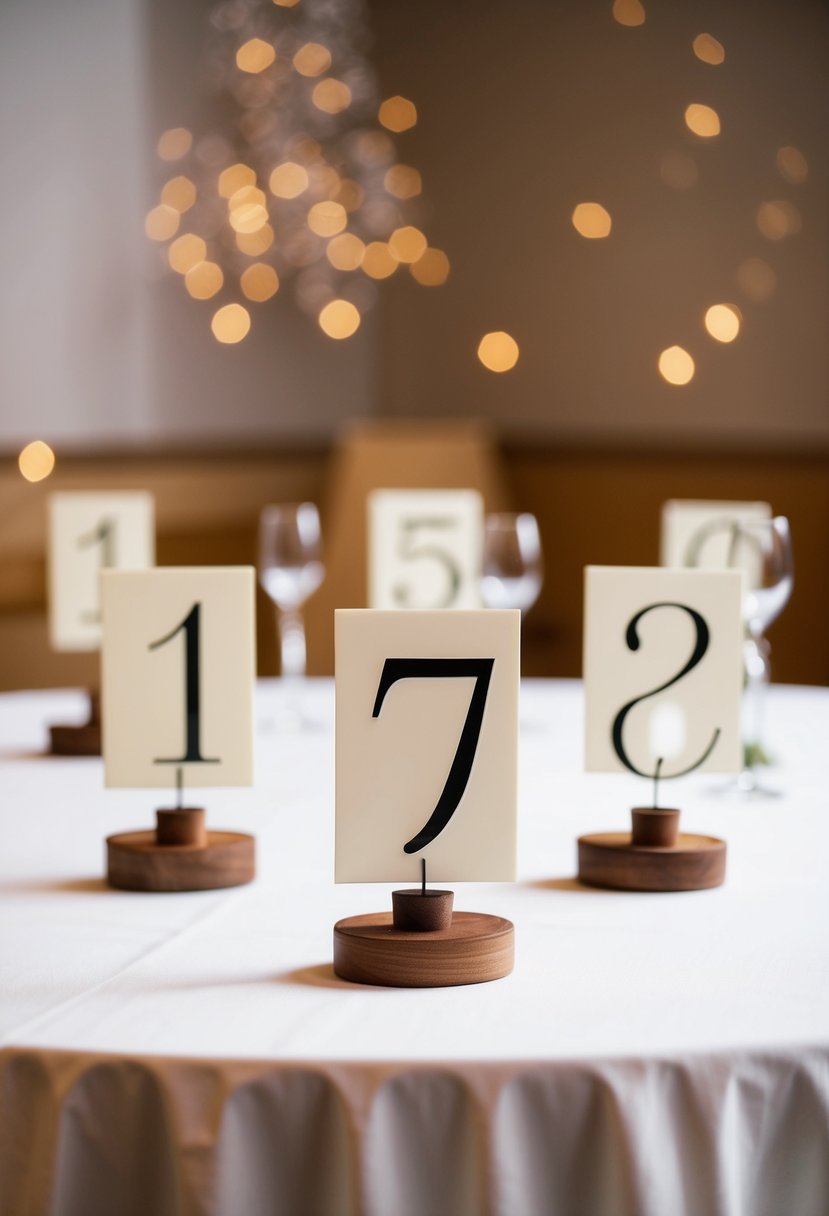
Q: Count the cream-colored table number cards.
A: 6